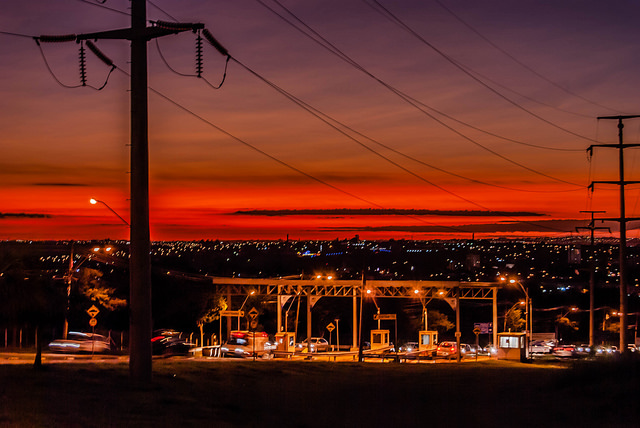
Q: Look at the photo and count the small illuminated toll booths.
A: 4